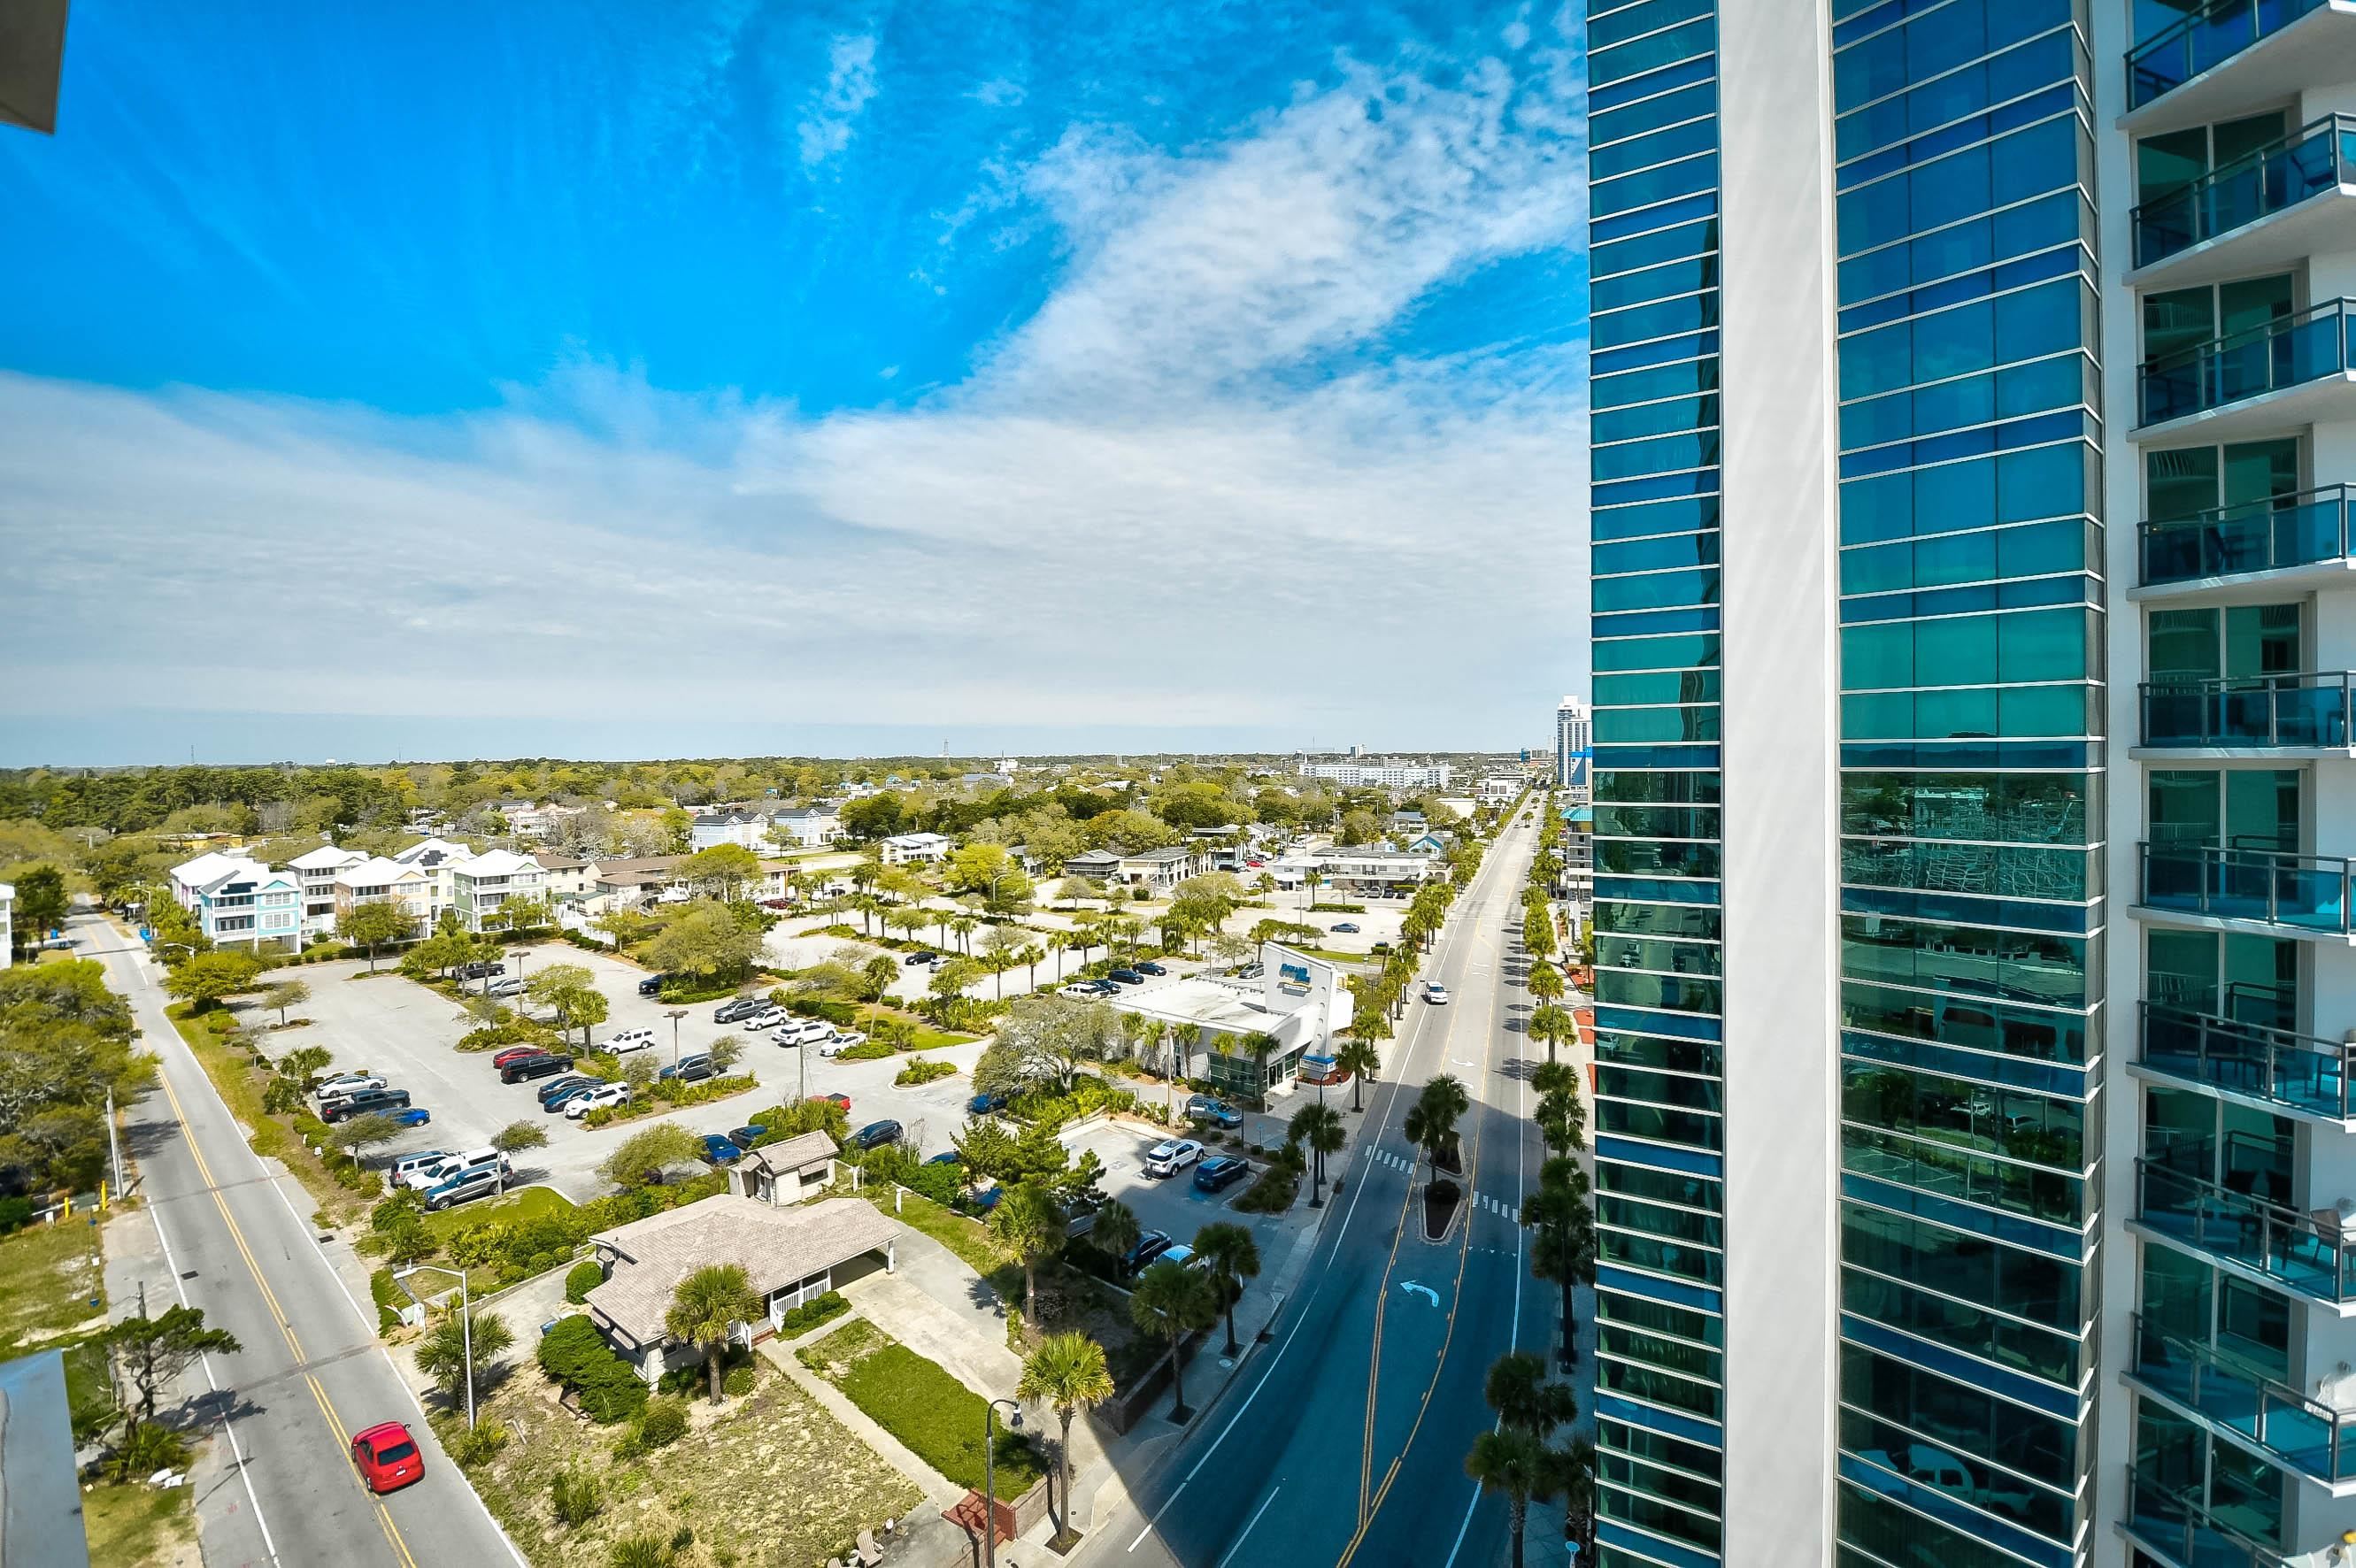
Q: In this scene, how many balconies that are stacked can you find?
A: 10